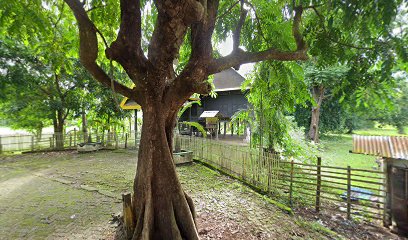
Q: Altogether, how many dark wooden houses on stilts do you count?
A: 1